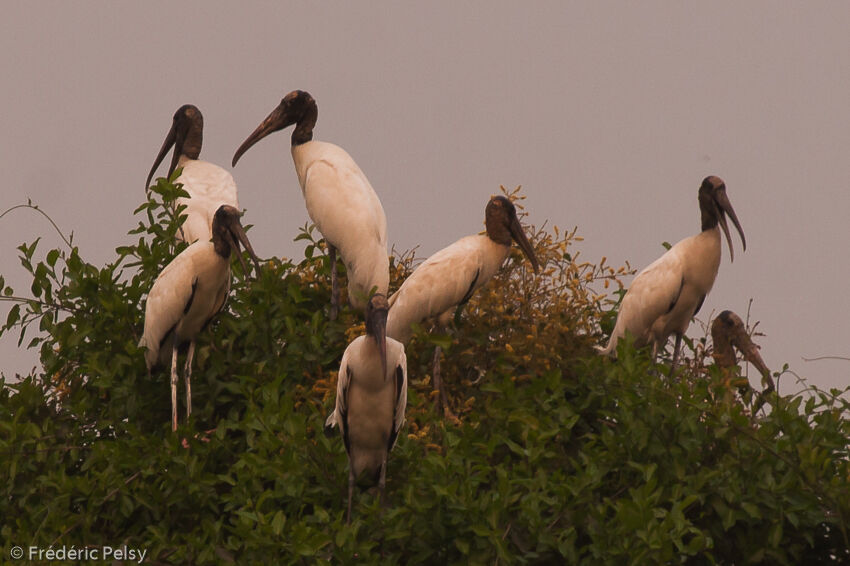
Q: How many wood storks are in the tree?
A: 7